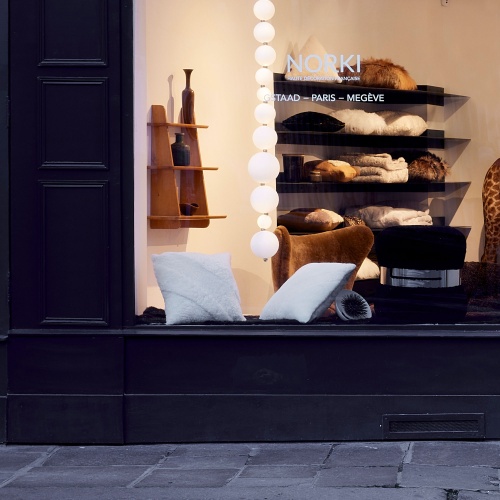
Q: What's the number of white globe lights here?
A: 11